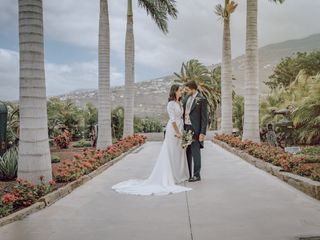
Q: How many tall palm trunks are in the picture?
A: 5